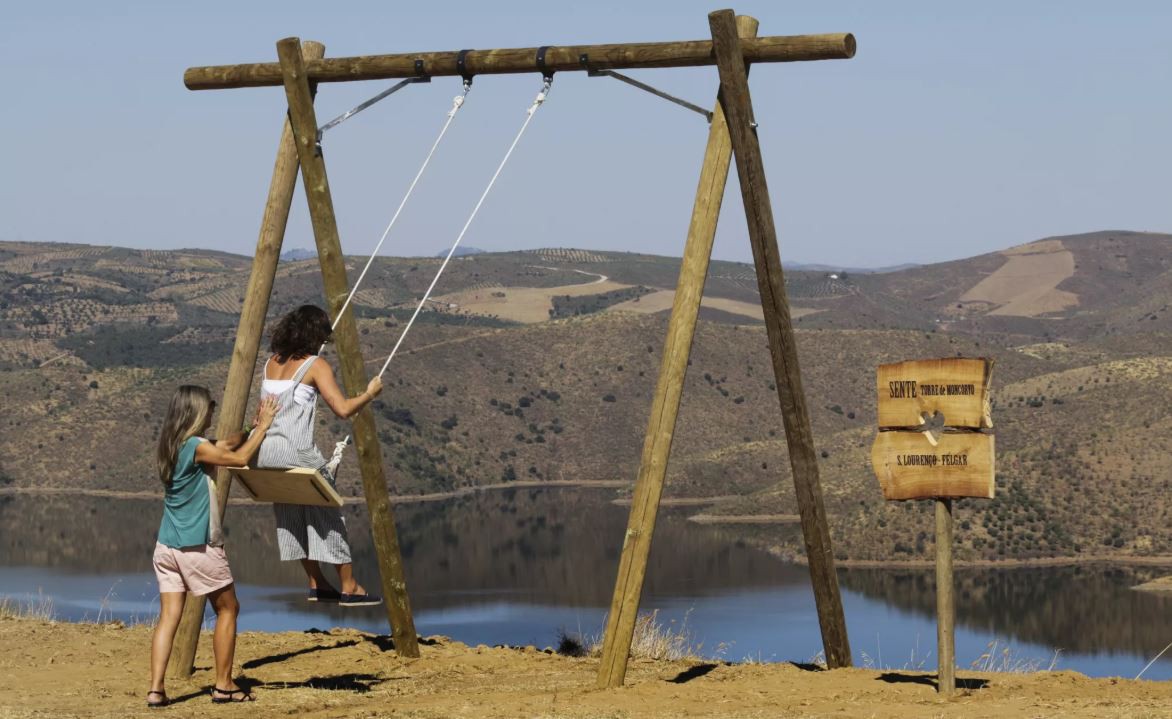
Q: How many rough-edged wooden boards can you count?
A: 2